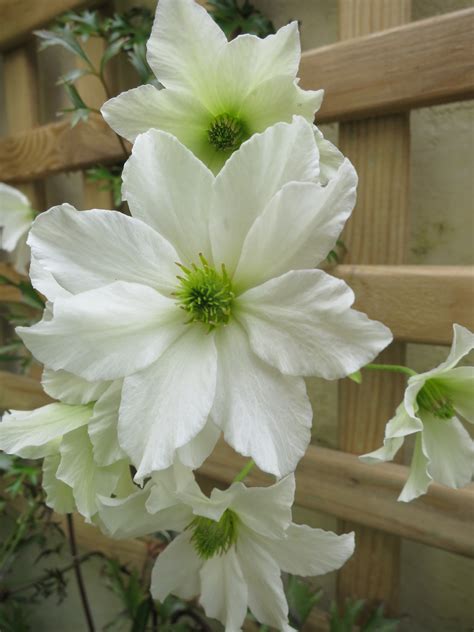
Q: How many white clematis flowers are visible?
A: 6